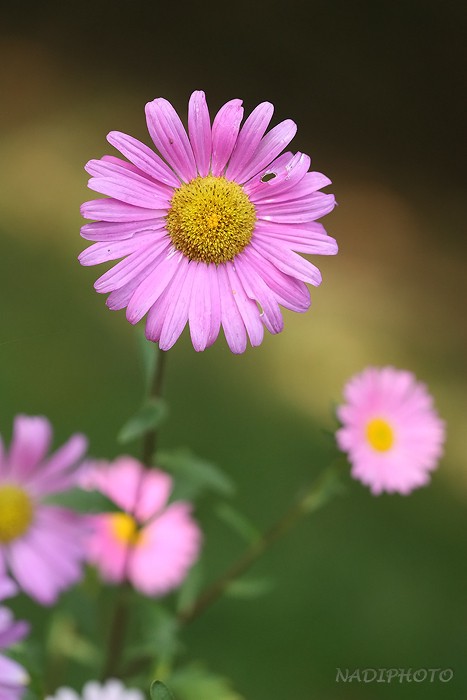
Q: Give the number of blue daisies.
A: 0